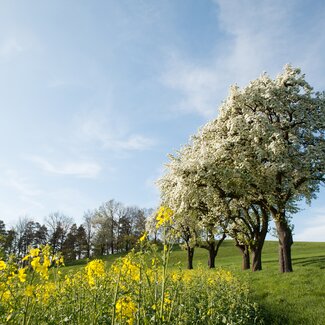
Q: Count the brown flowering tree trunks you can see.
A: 5